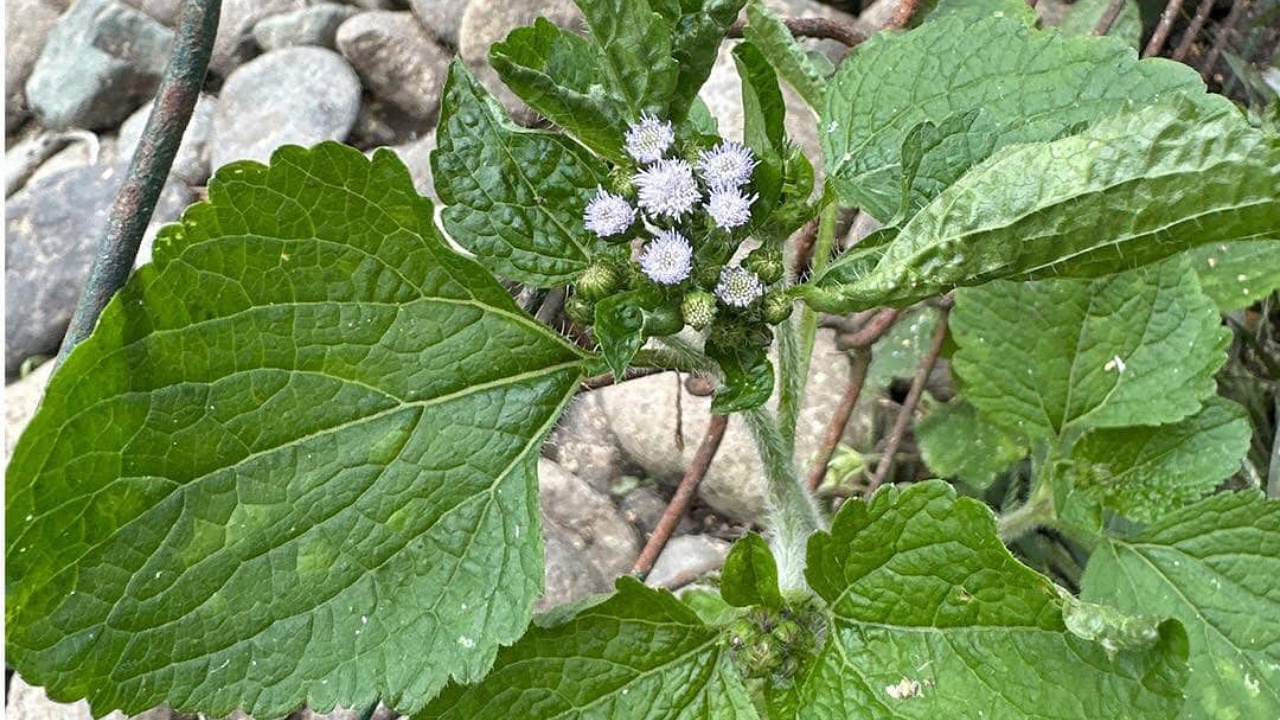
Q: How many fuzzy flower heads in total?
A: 7